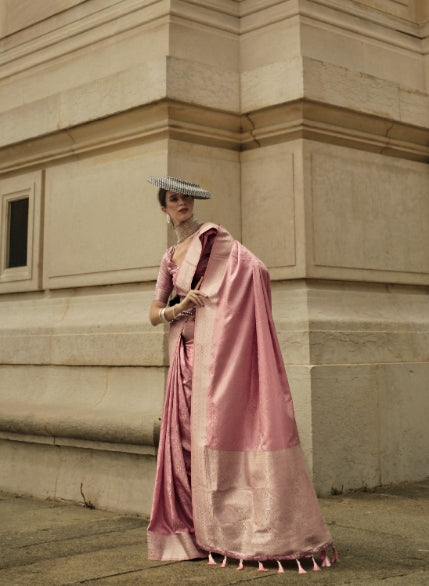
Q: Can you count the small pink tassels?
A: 9